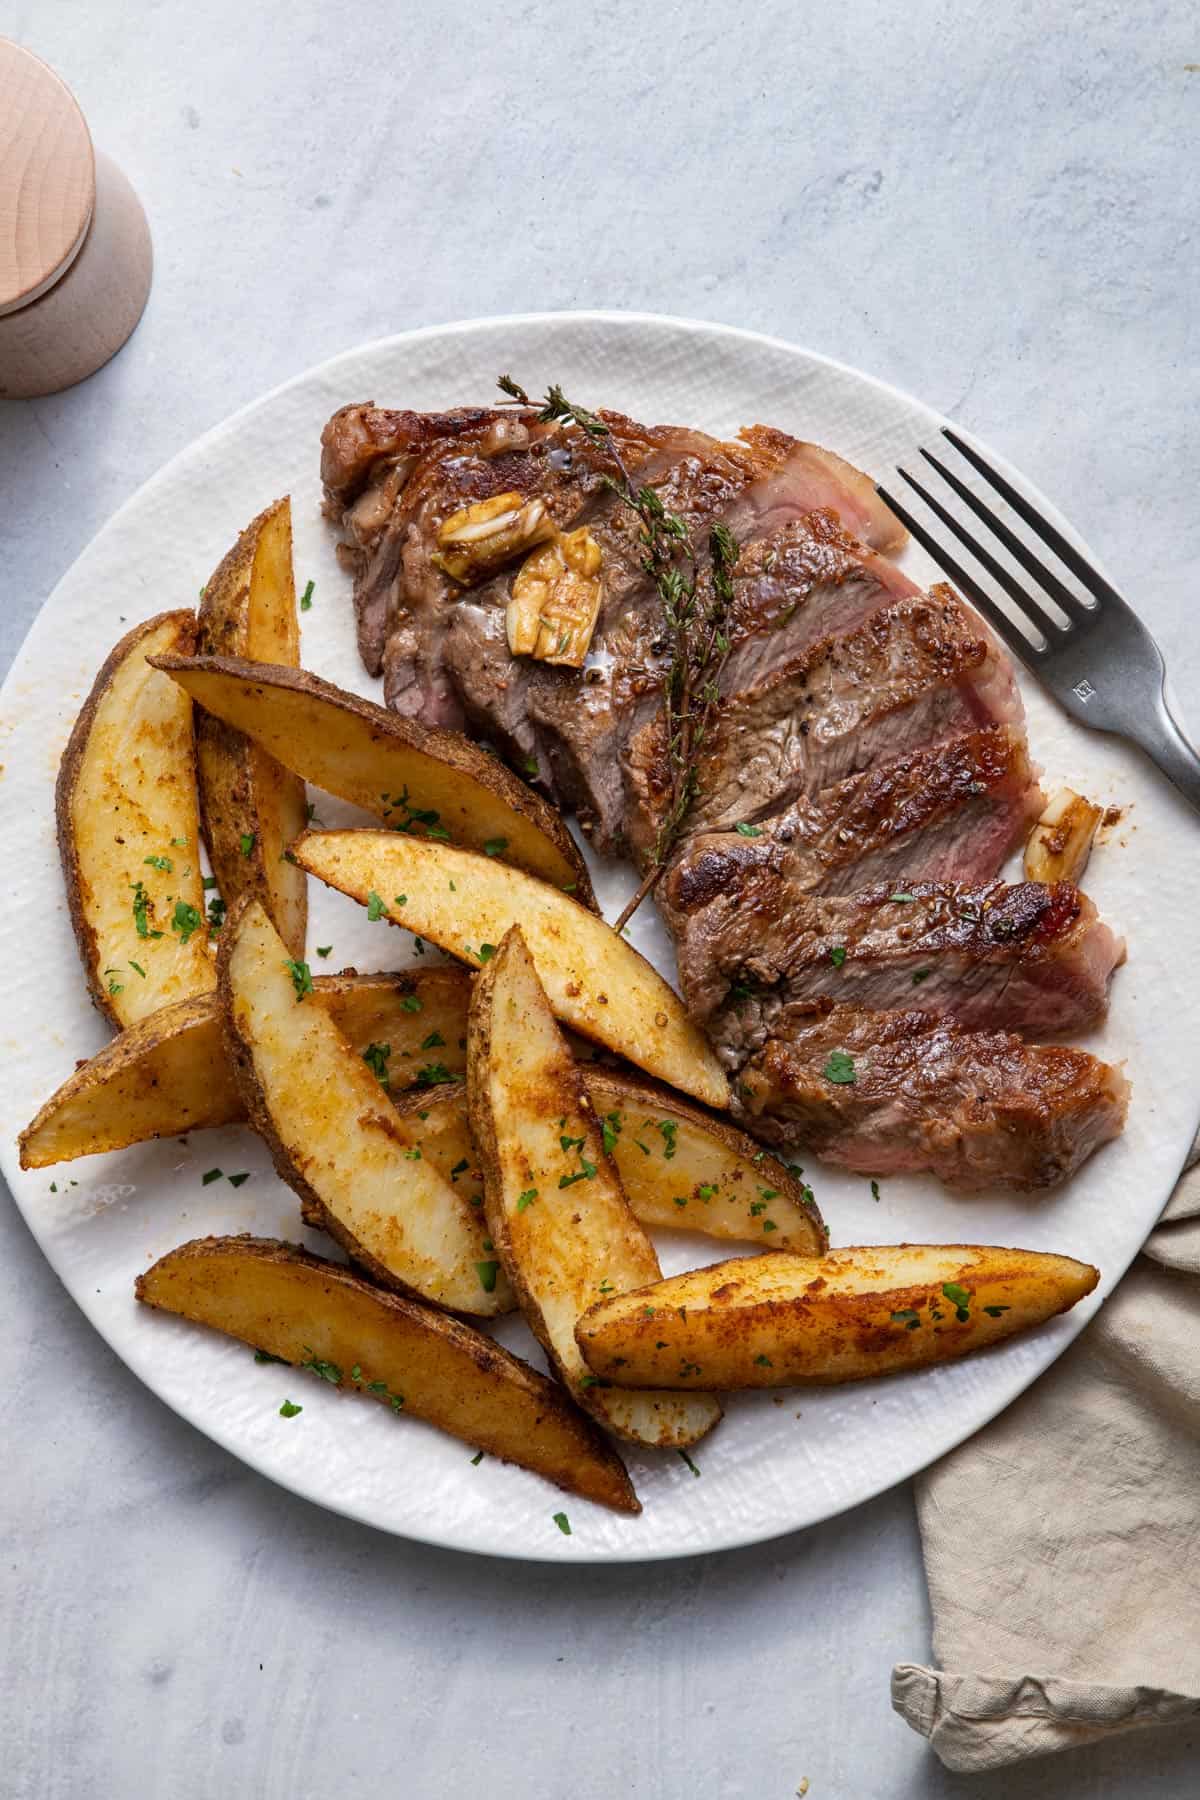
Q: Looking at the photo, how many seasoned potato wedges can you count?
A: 10